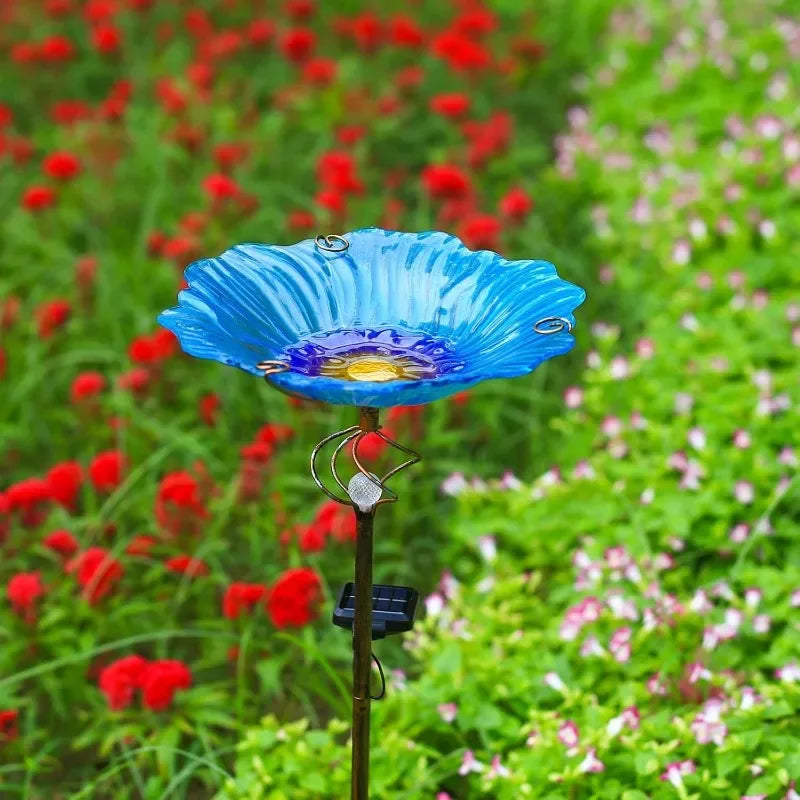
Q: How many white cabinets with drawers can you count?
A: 0